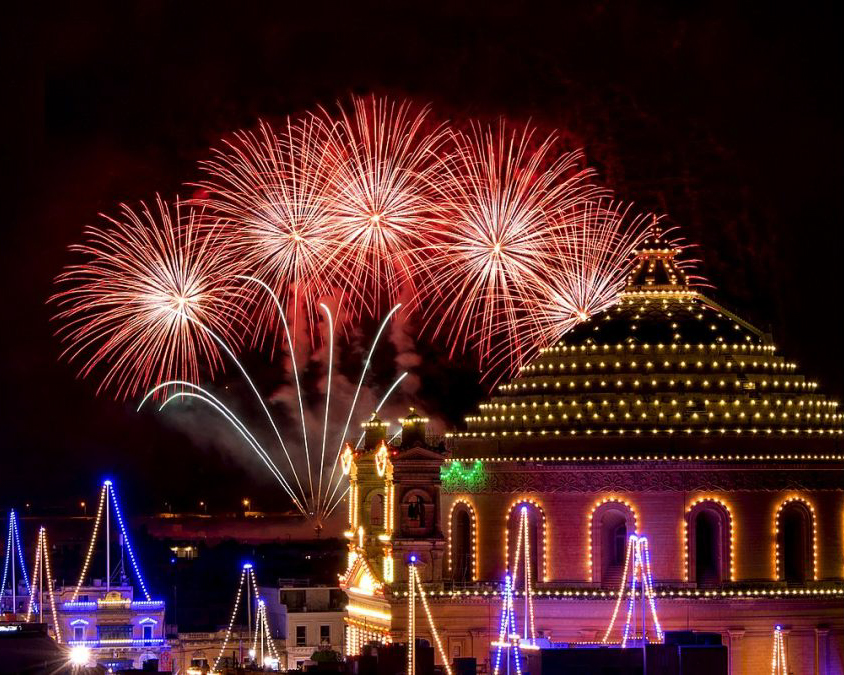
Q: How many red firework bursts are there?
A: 5